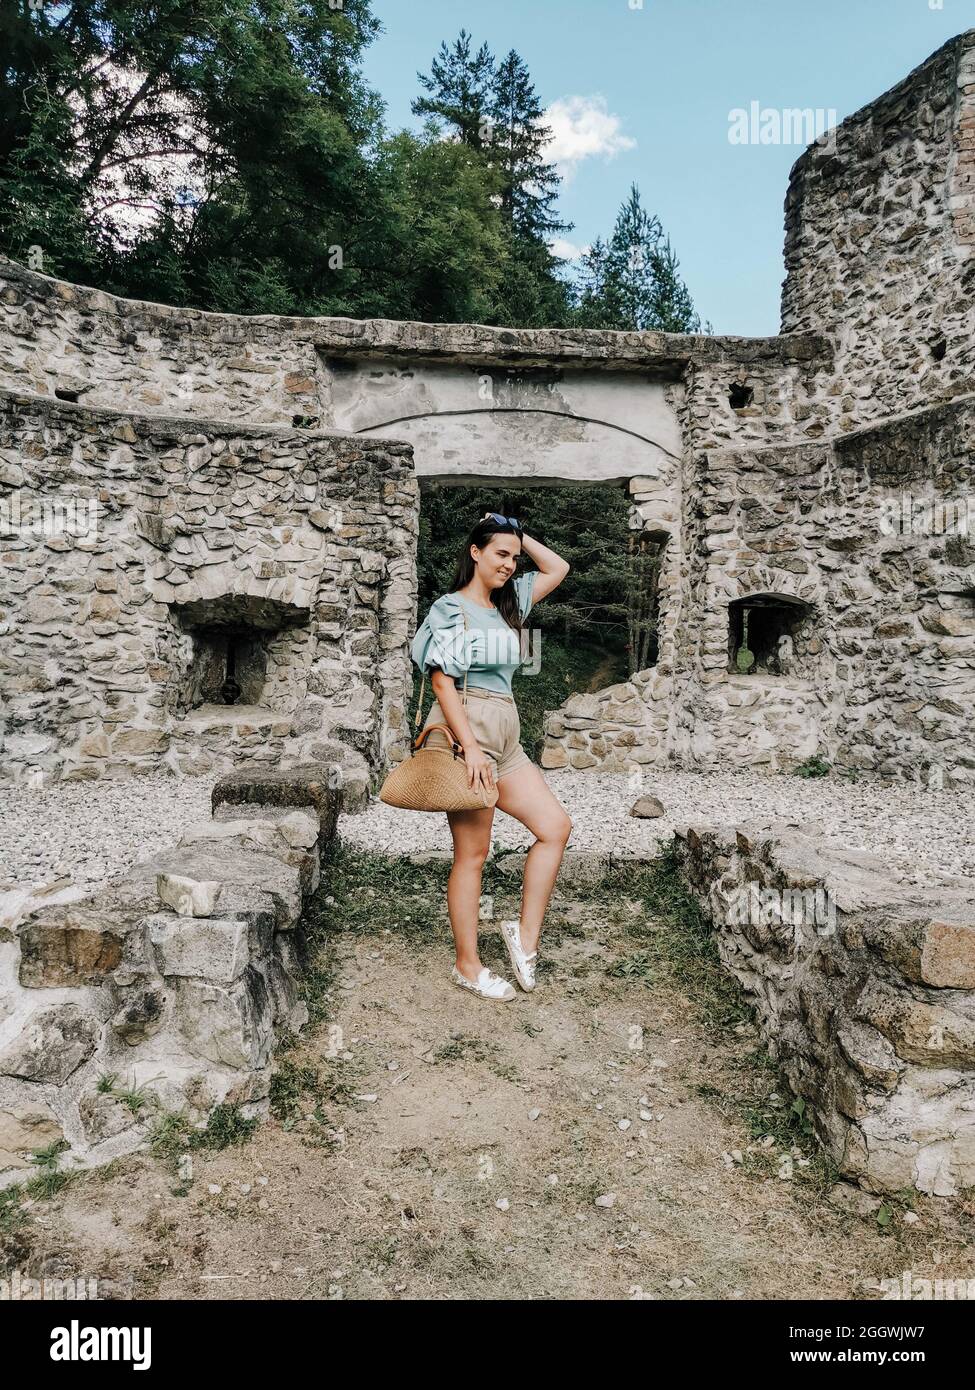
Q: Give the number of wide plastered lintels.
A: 1